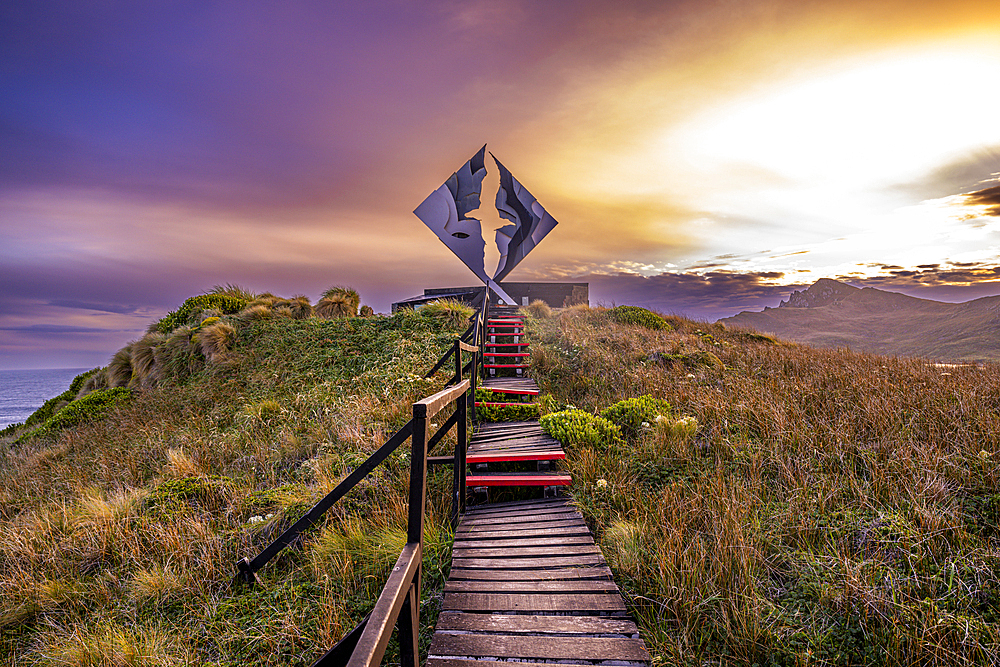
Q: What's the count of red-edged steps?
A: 11